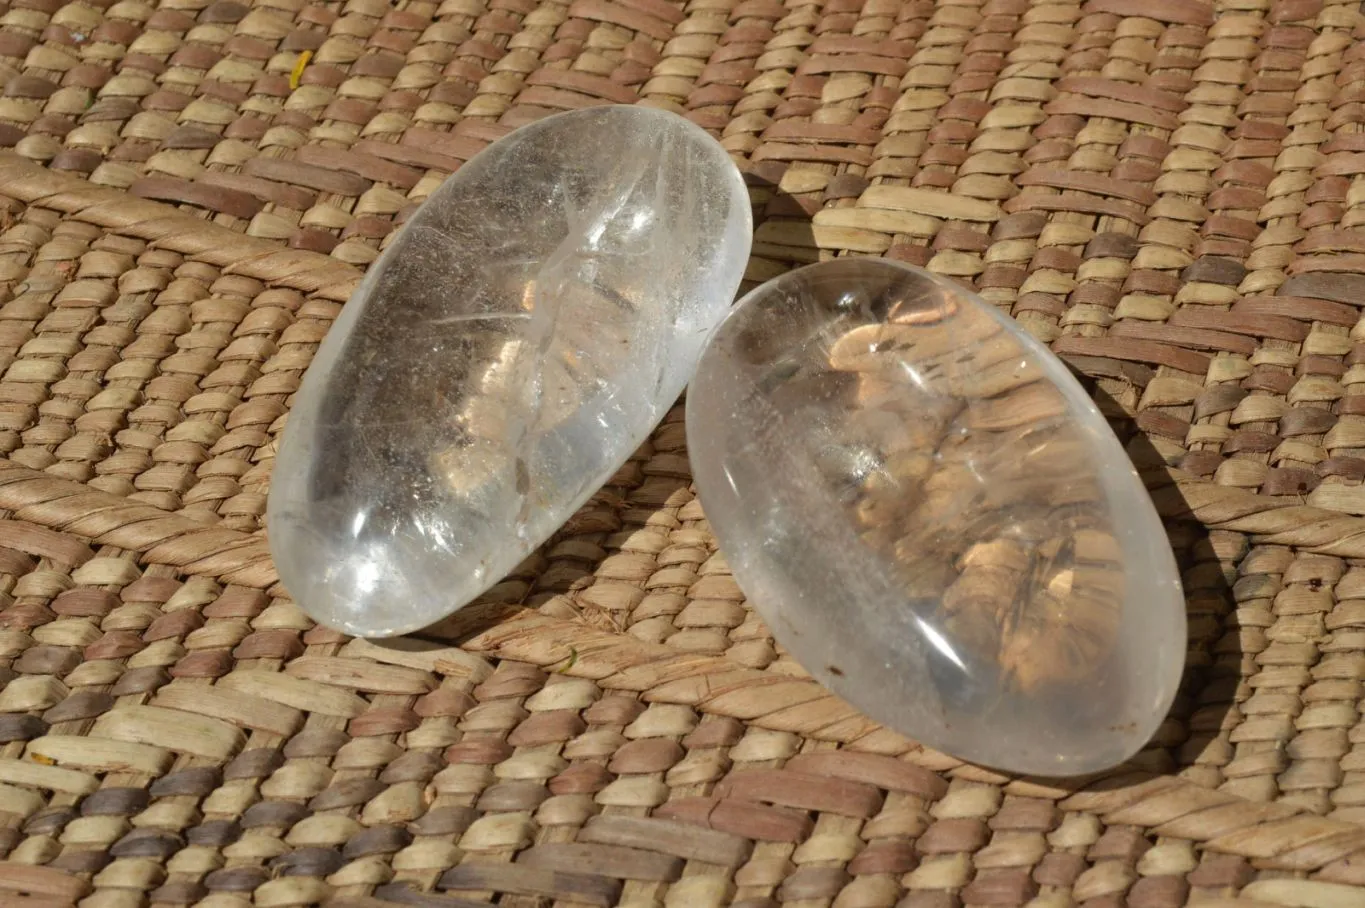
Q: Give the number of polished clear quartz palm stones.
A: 2